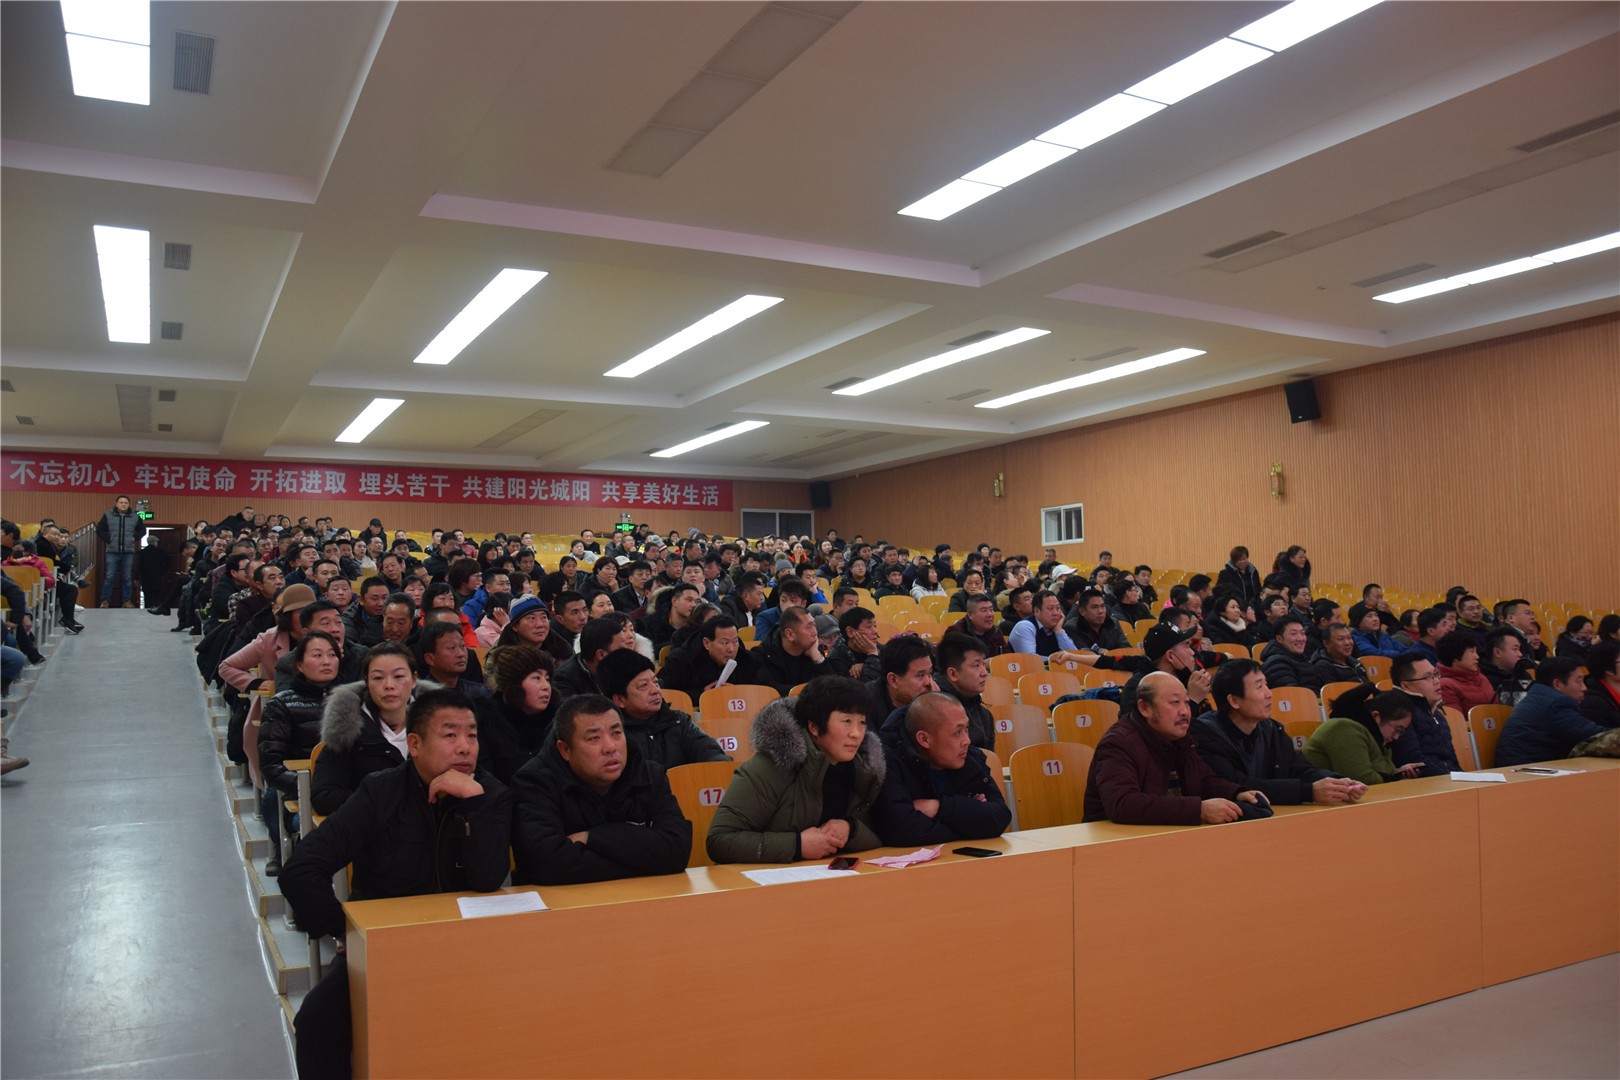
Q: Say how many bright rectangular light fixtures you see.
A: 10